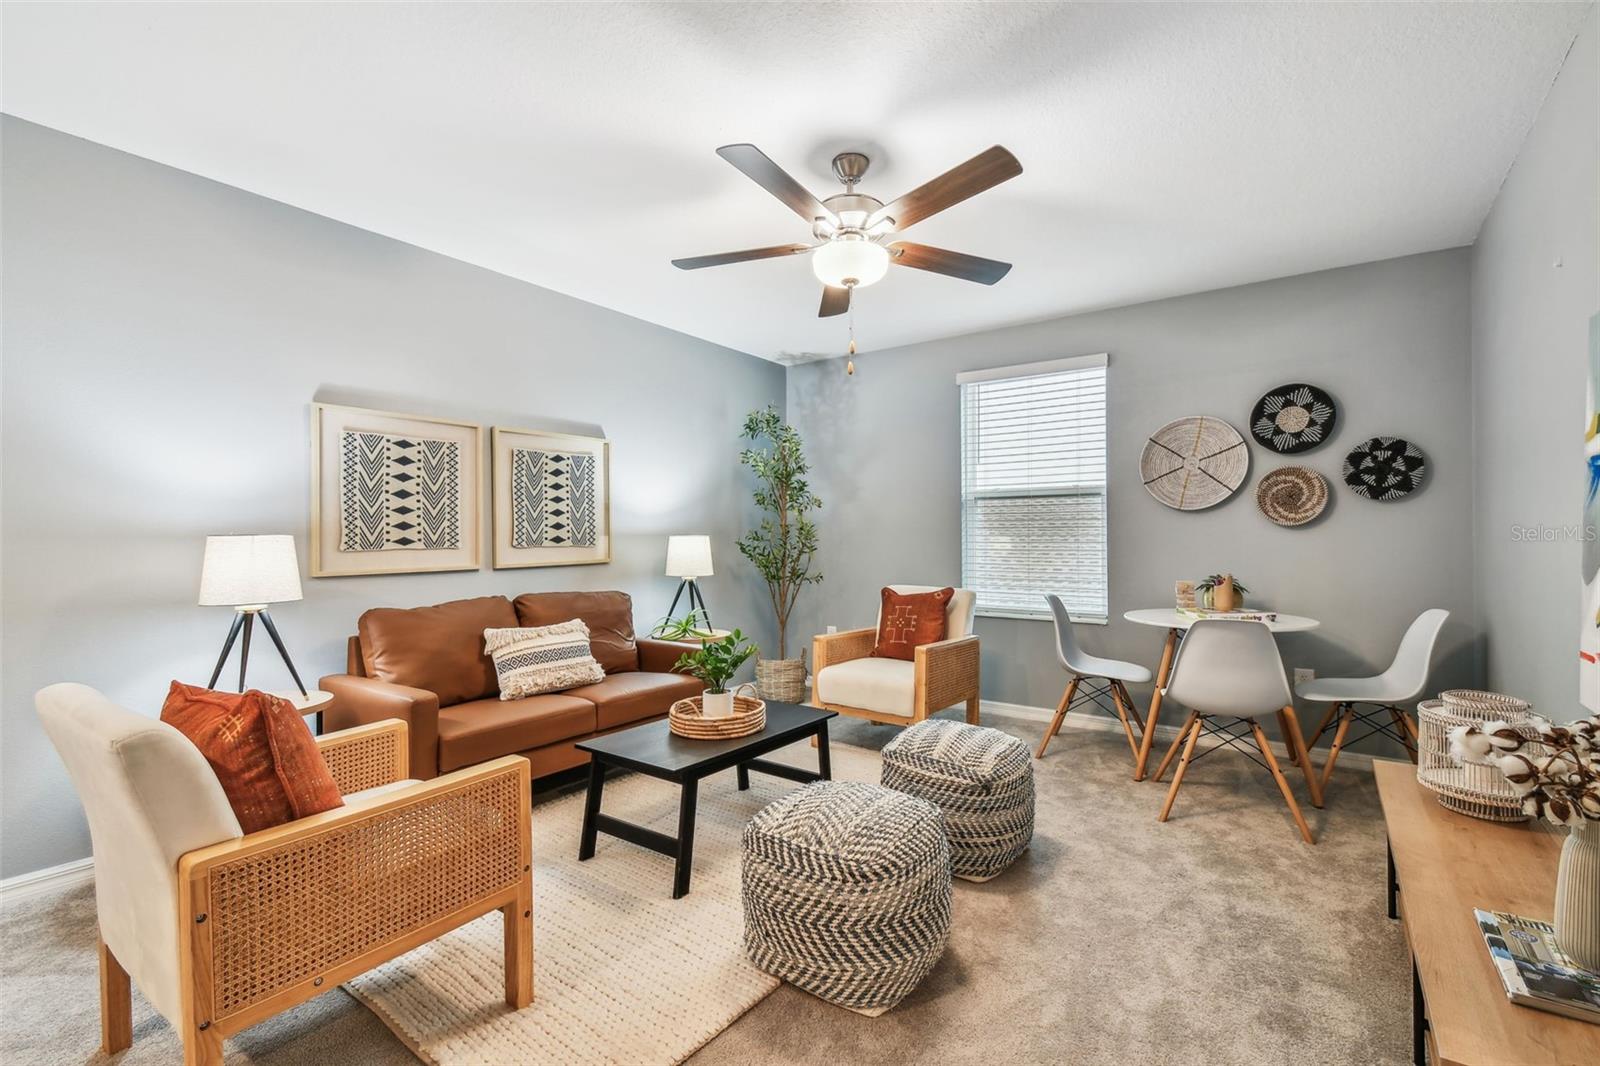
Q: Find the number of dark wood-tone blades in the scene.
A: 5